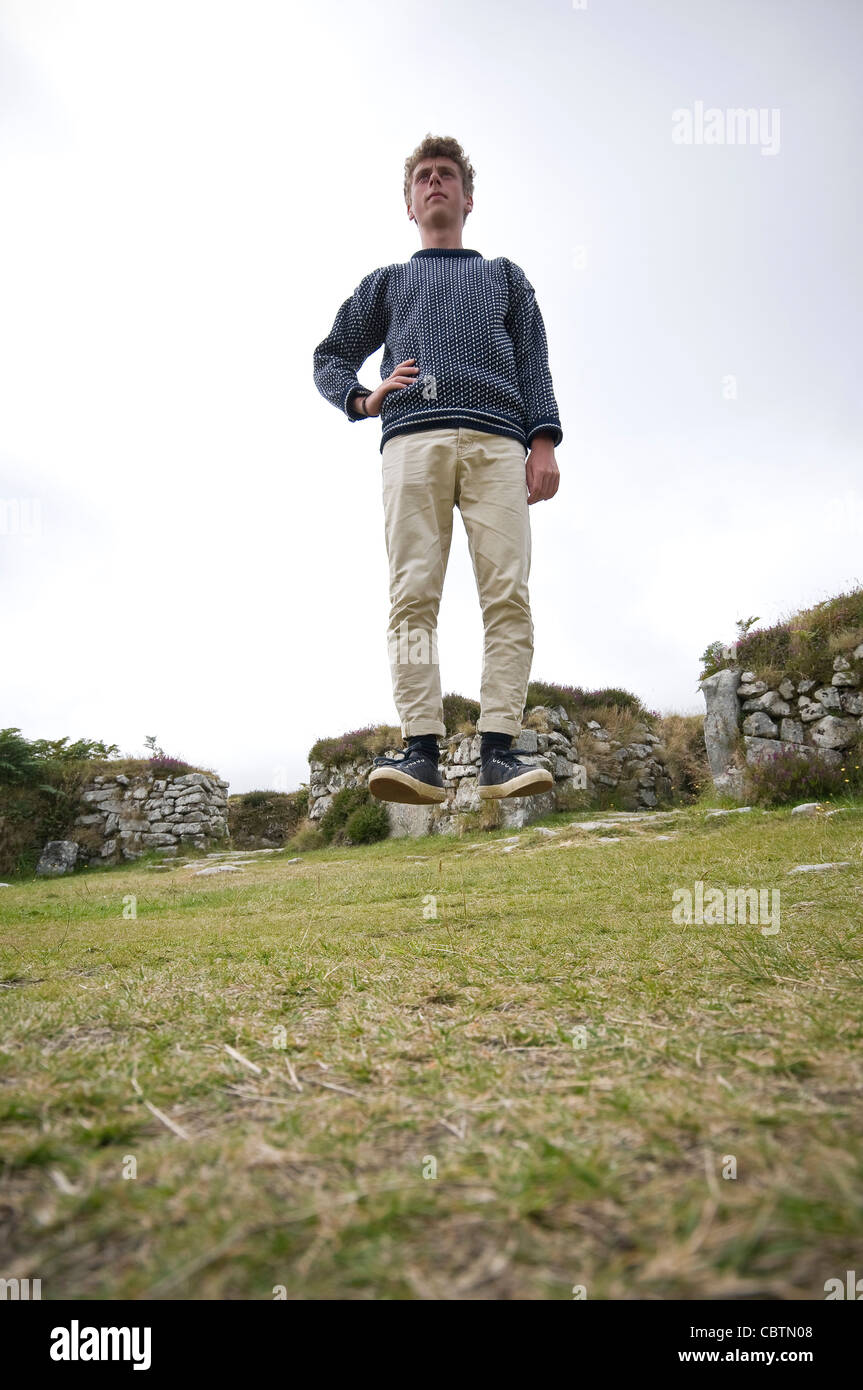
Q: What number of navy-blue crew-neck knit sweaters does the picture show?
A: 1